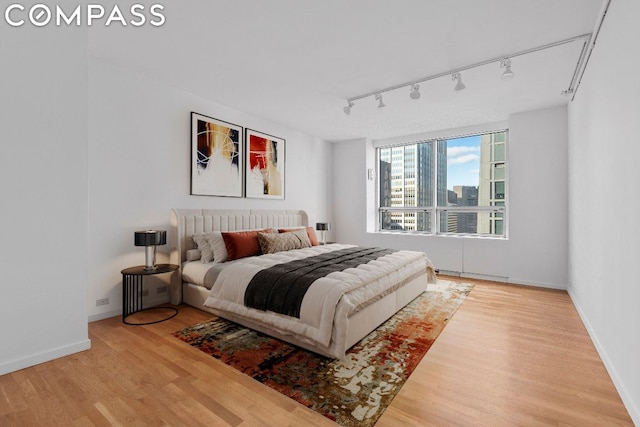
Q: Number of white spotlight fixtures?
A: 5